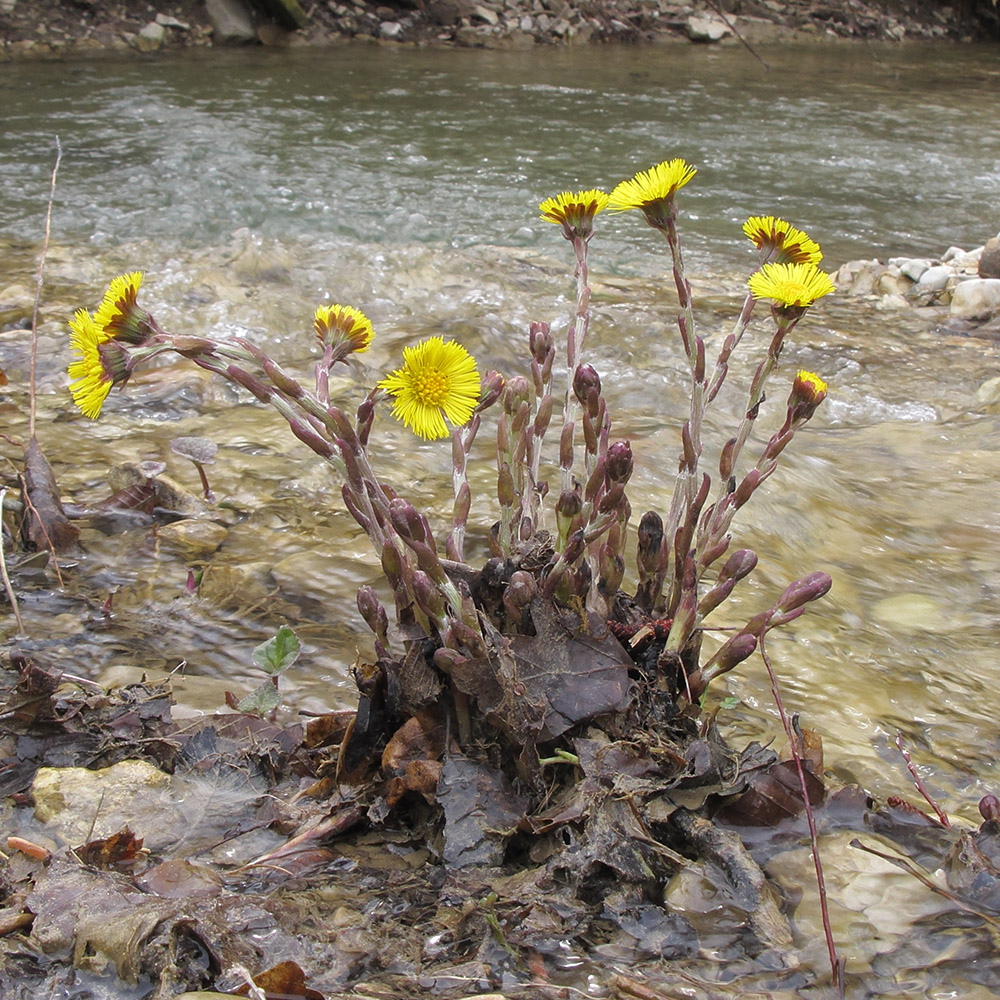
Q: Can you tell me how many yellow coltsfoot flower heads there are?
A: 9